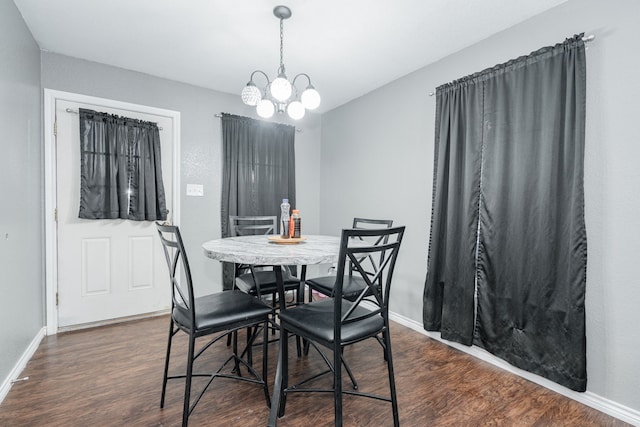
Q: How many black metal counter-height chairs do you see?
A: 4